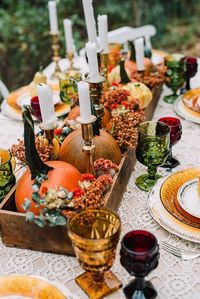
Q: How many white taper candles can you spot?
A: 8